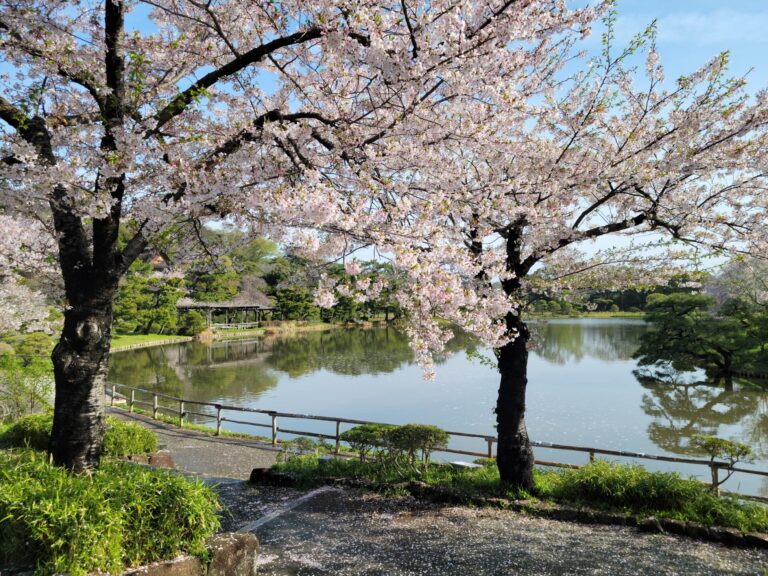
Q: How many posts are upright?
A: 10